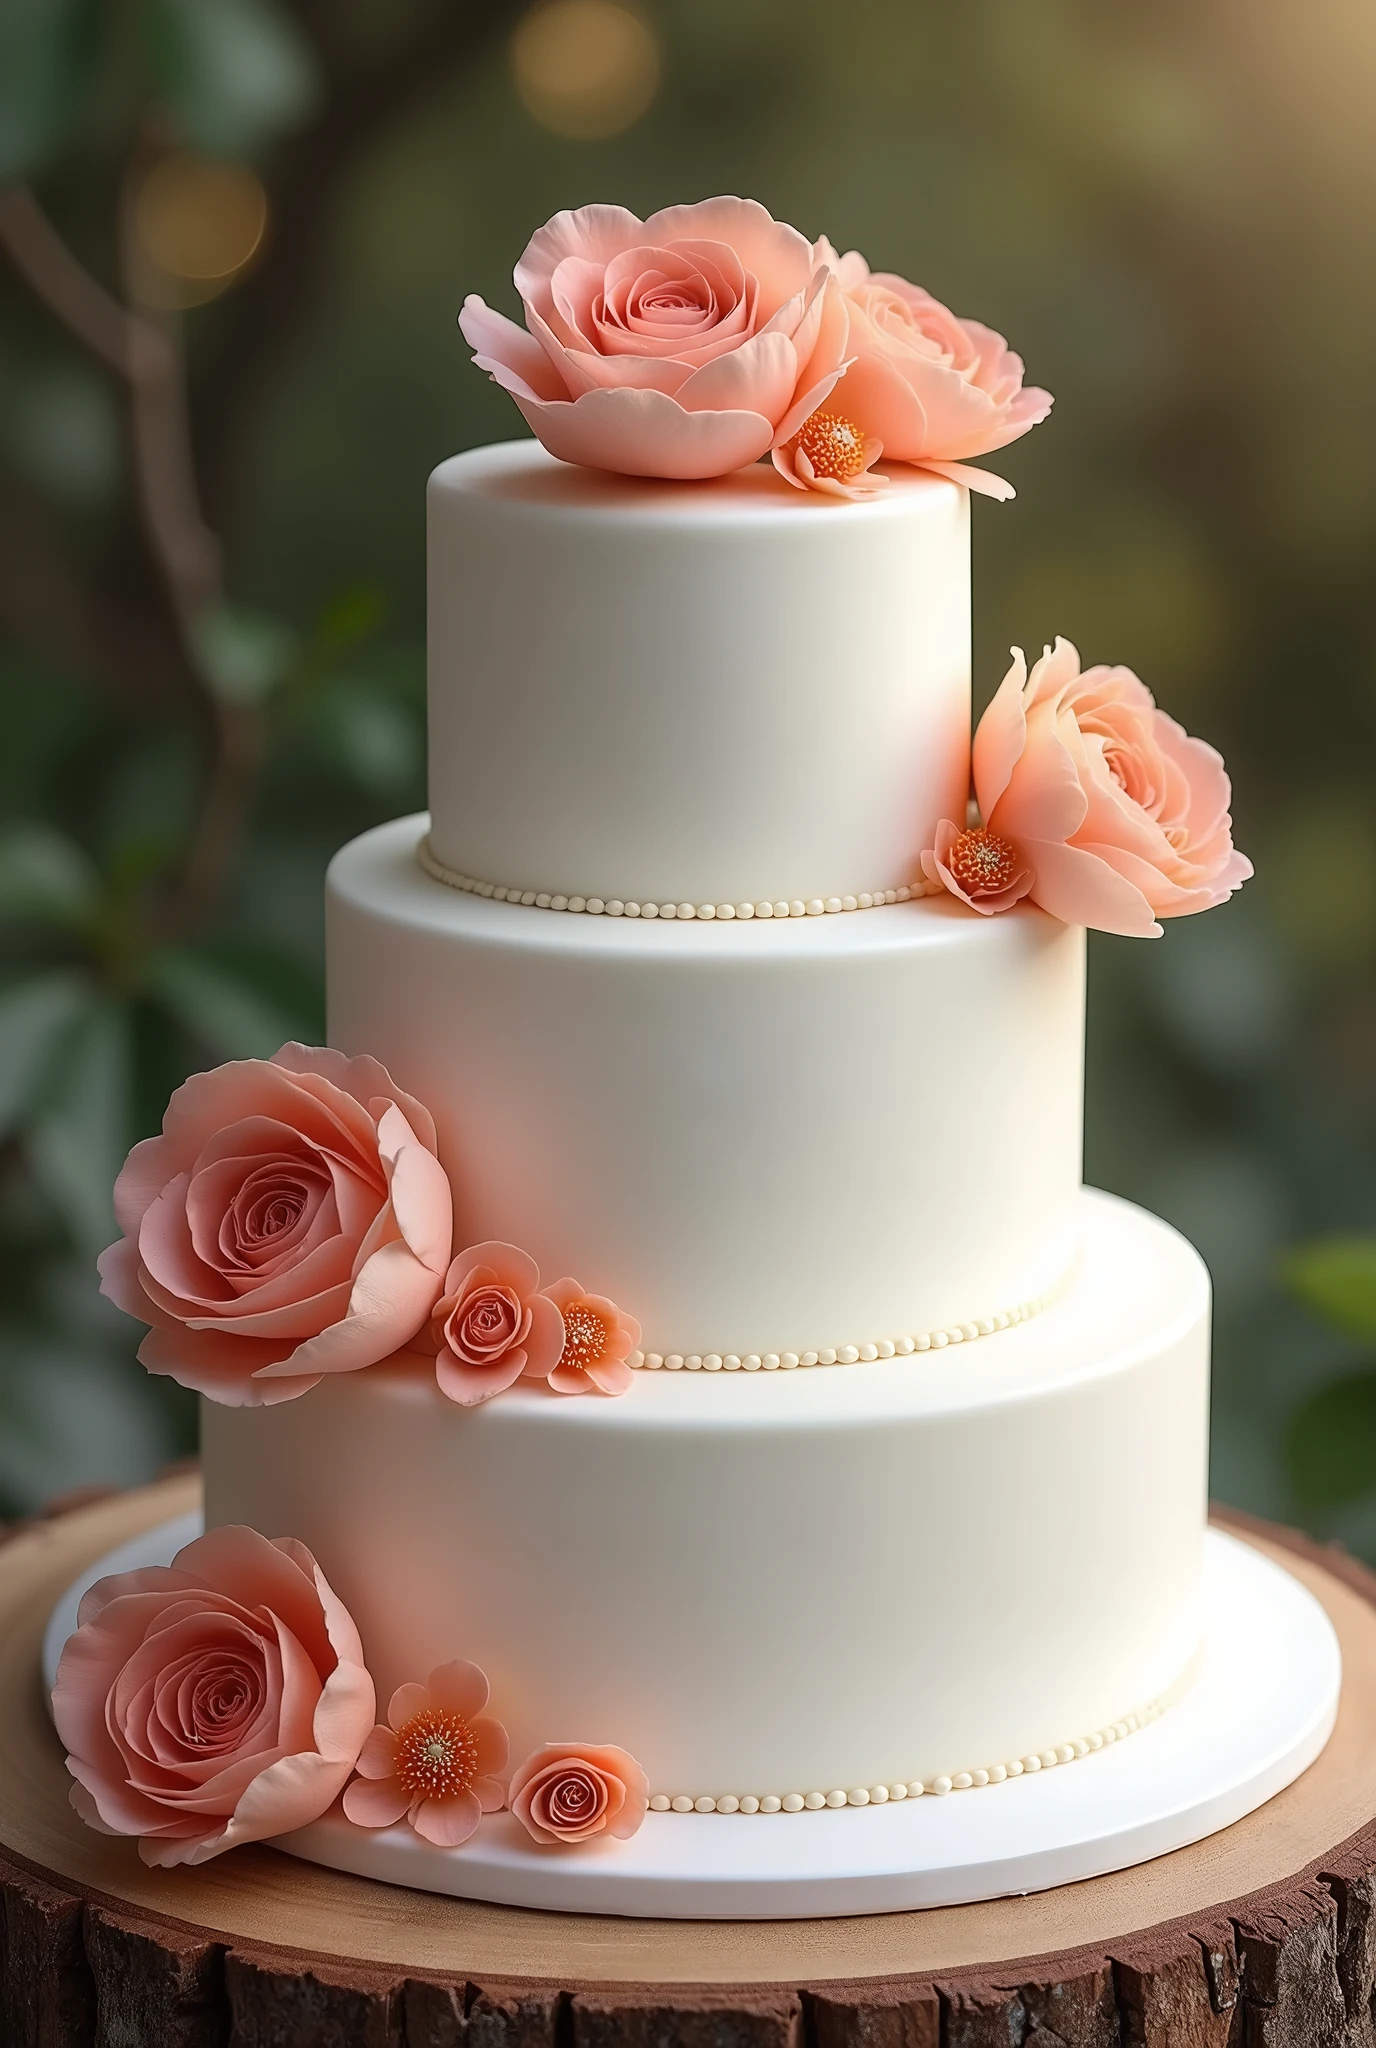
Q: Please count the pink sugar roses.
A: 7